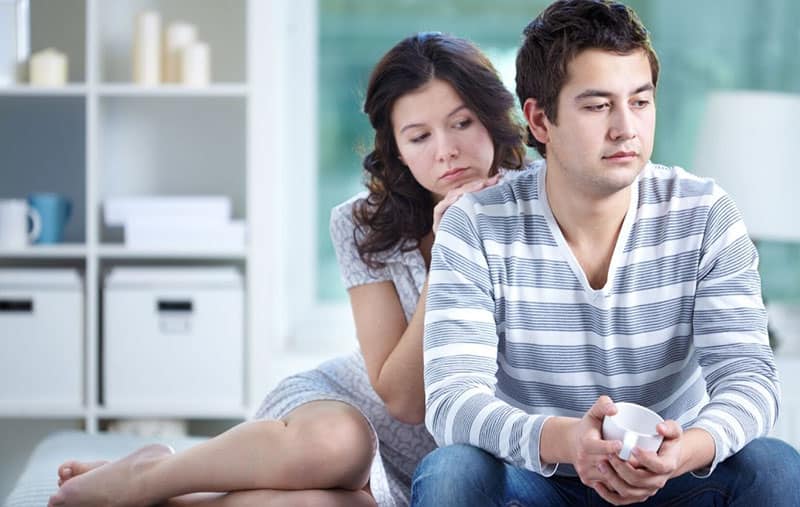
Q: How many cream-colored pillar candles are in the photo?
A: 4